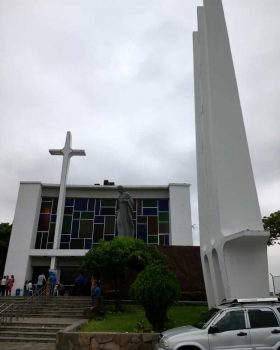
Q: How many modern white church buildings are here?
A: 1